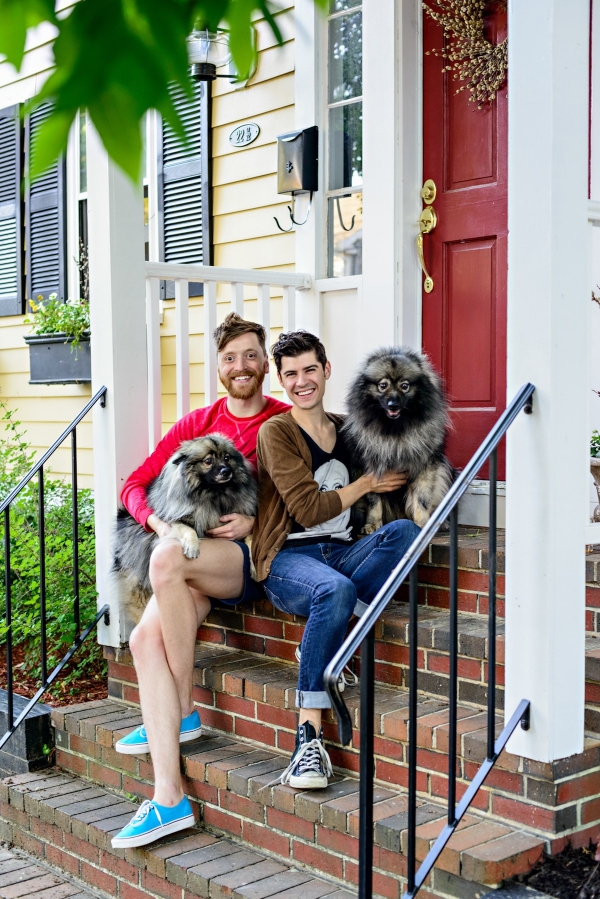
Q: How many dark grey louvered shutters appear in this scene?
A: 3